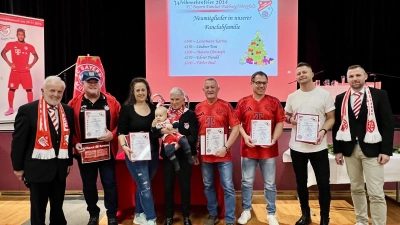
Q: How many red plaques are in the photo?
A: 1